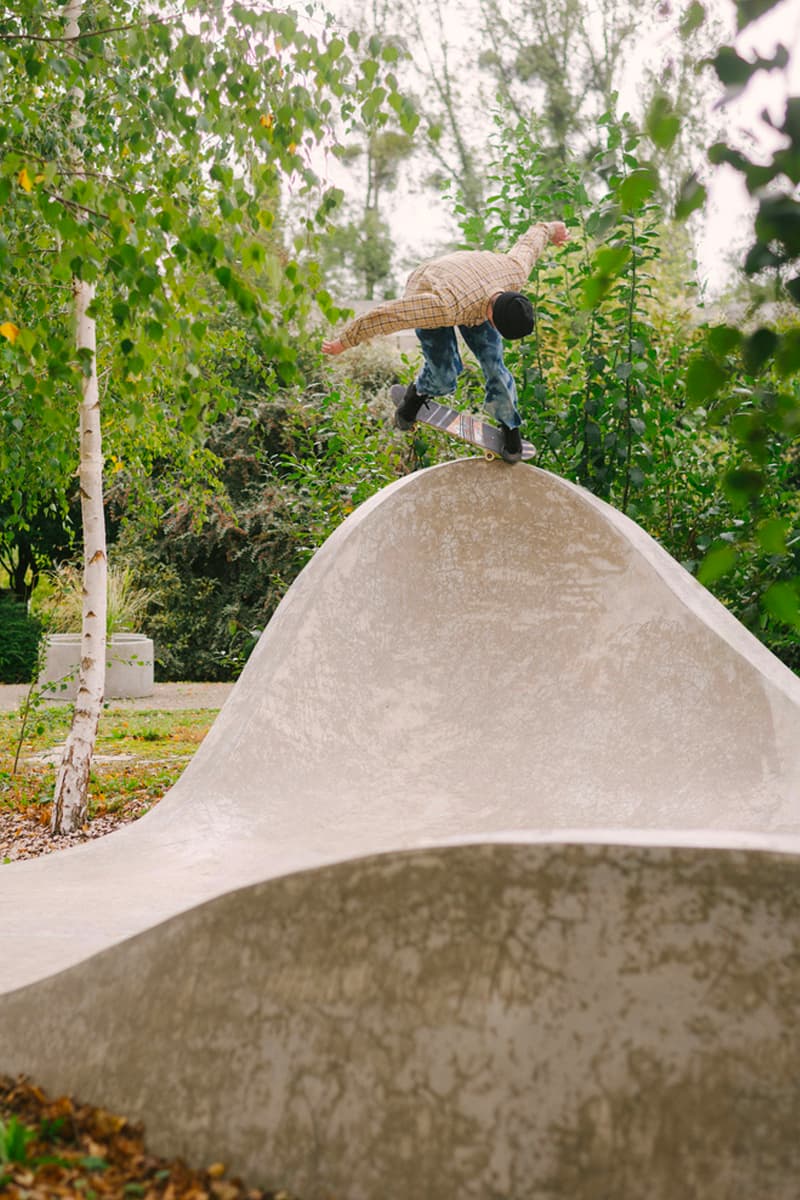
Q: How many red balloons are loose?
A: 0